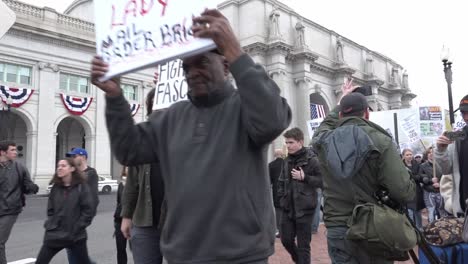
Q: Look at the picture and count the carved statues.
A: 6